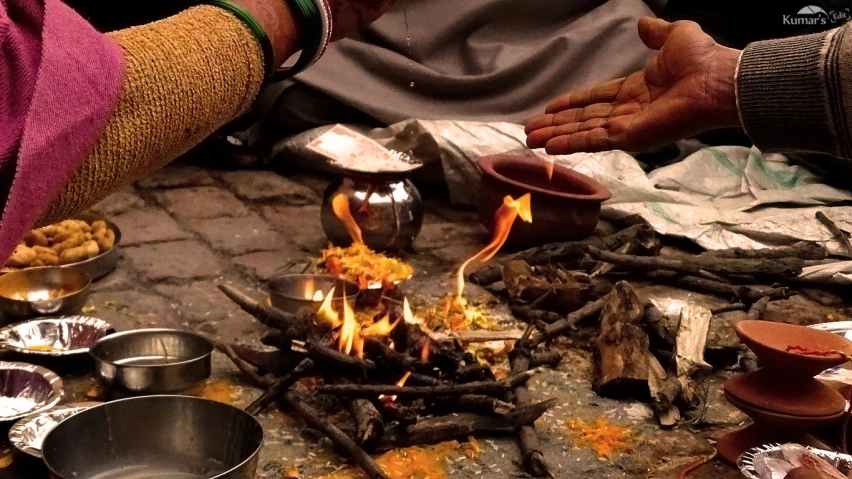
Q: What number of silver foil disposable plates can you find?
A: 4